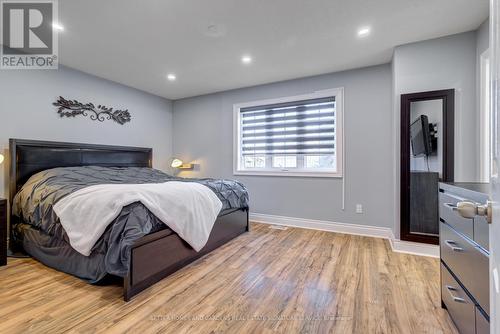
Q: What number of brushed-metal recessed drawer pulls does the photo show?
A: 3